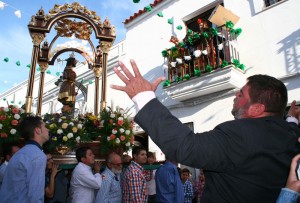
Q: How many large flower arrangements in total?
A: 3